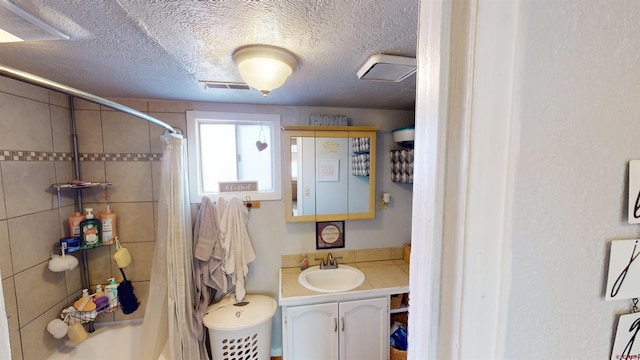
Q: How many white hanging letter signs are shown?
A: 3